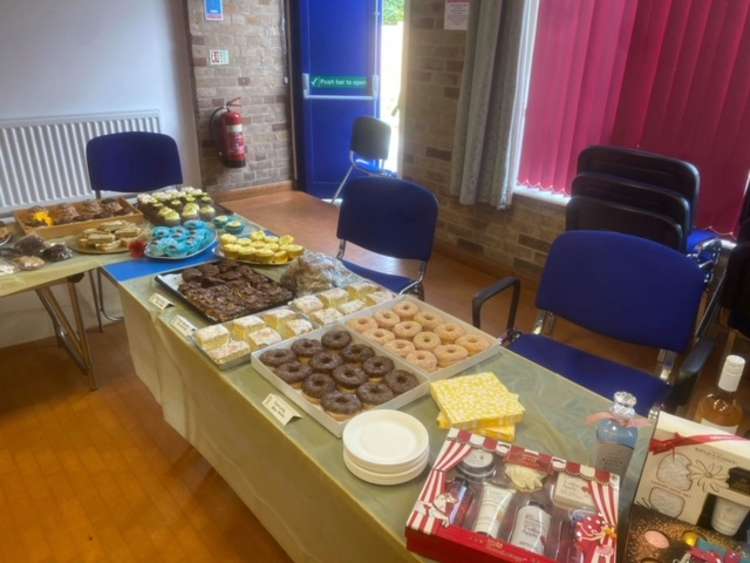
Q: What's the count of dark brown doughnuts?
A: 12